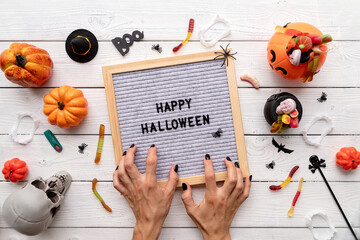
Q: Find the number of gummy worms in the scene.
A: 5